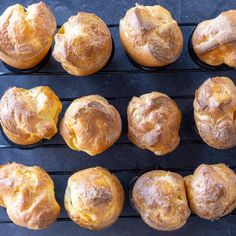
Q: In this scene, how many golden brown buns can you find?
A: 12